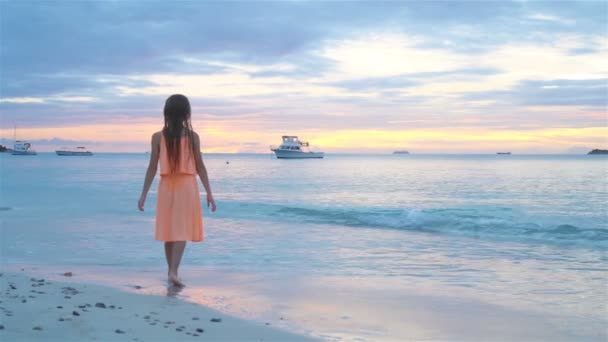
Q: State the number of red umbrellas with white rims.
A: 0